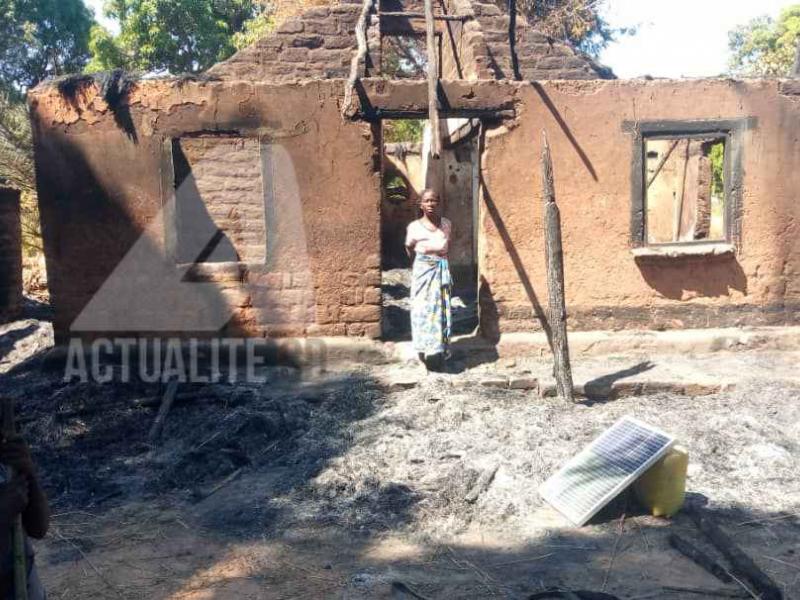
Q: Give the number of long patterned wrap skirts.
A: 1